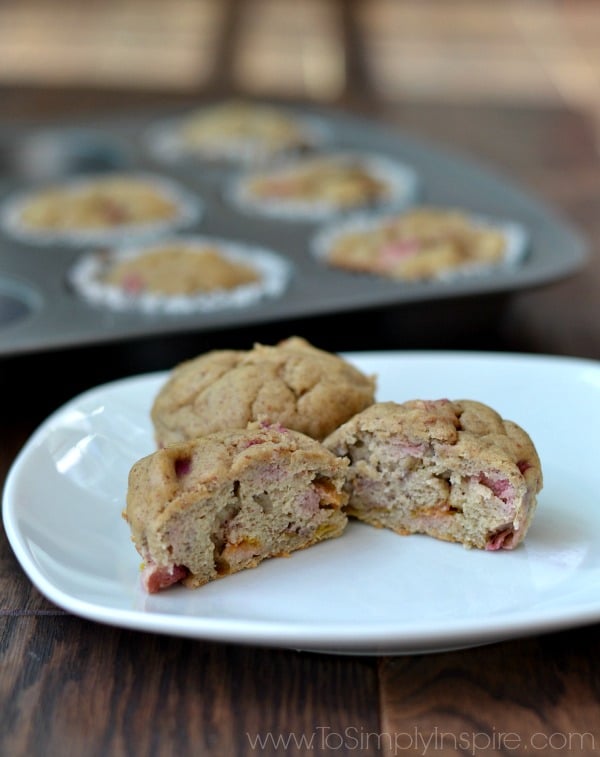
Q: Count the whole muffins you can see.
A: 6